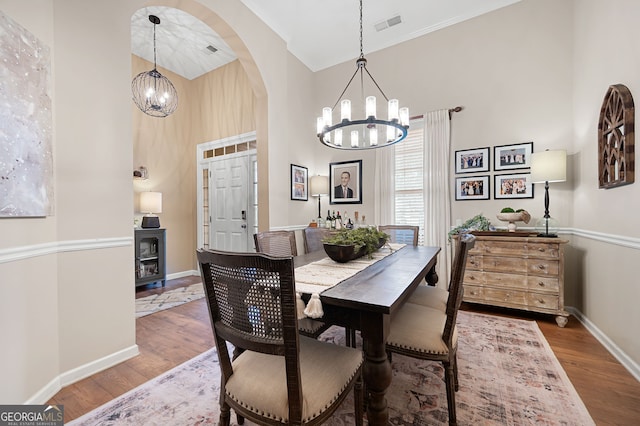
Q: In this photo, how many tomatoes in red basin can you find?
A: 0